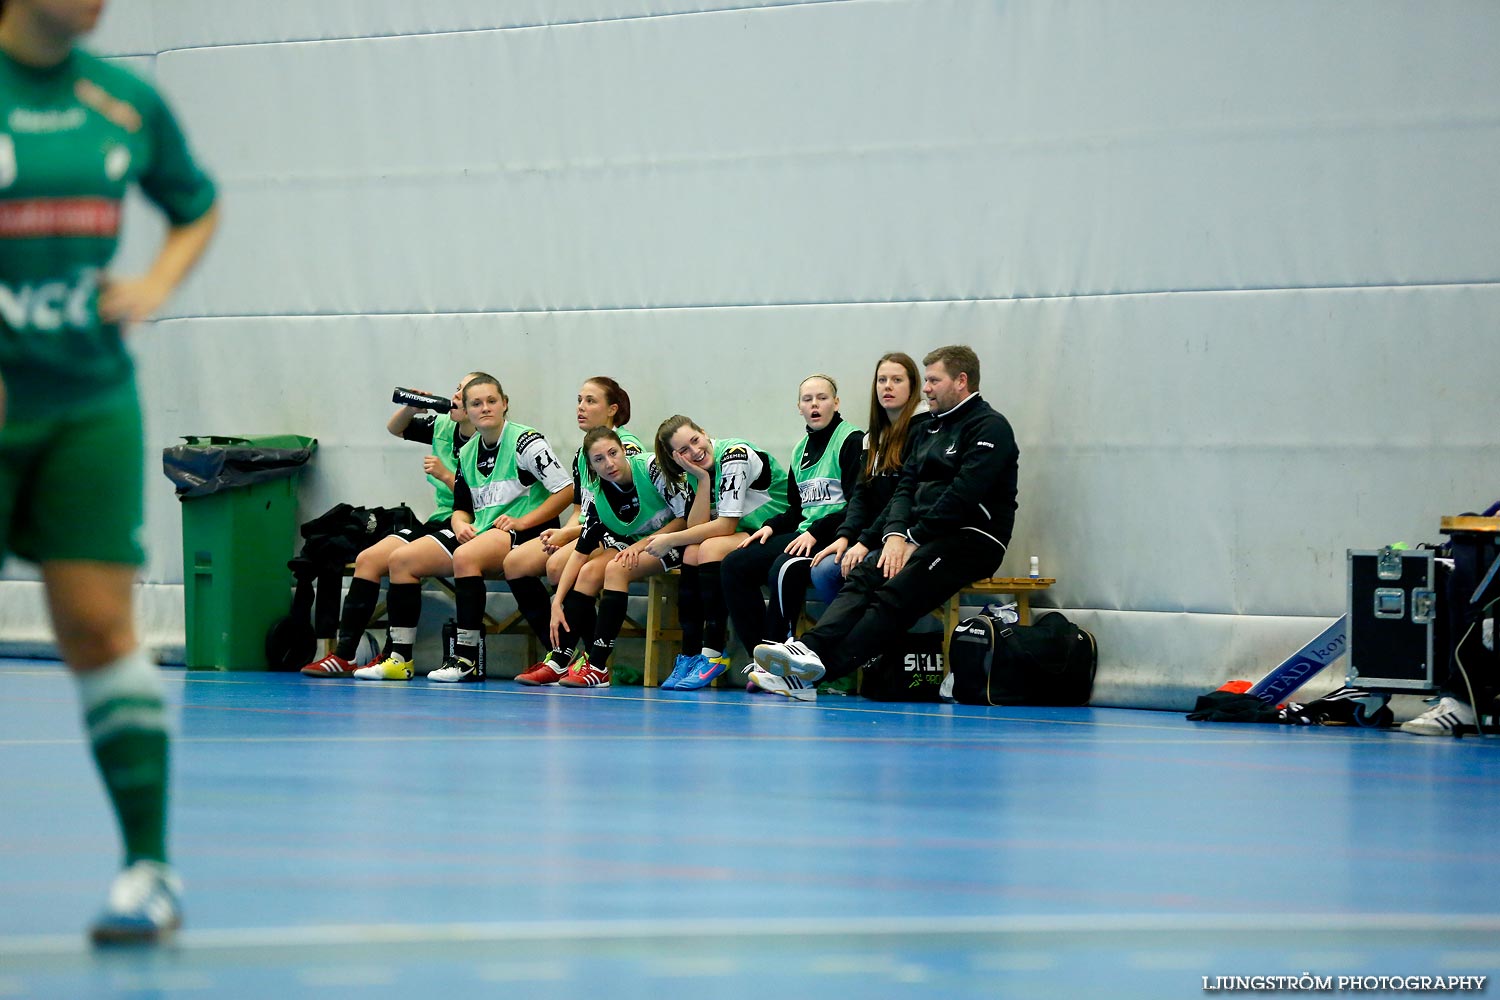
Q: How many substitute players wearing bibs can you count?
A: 6